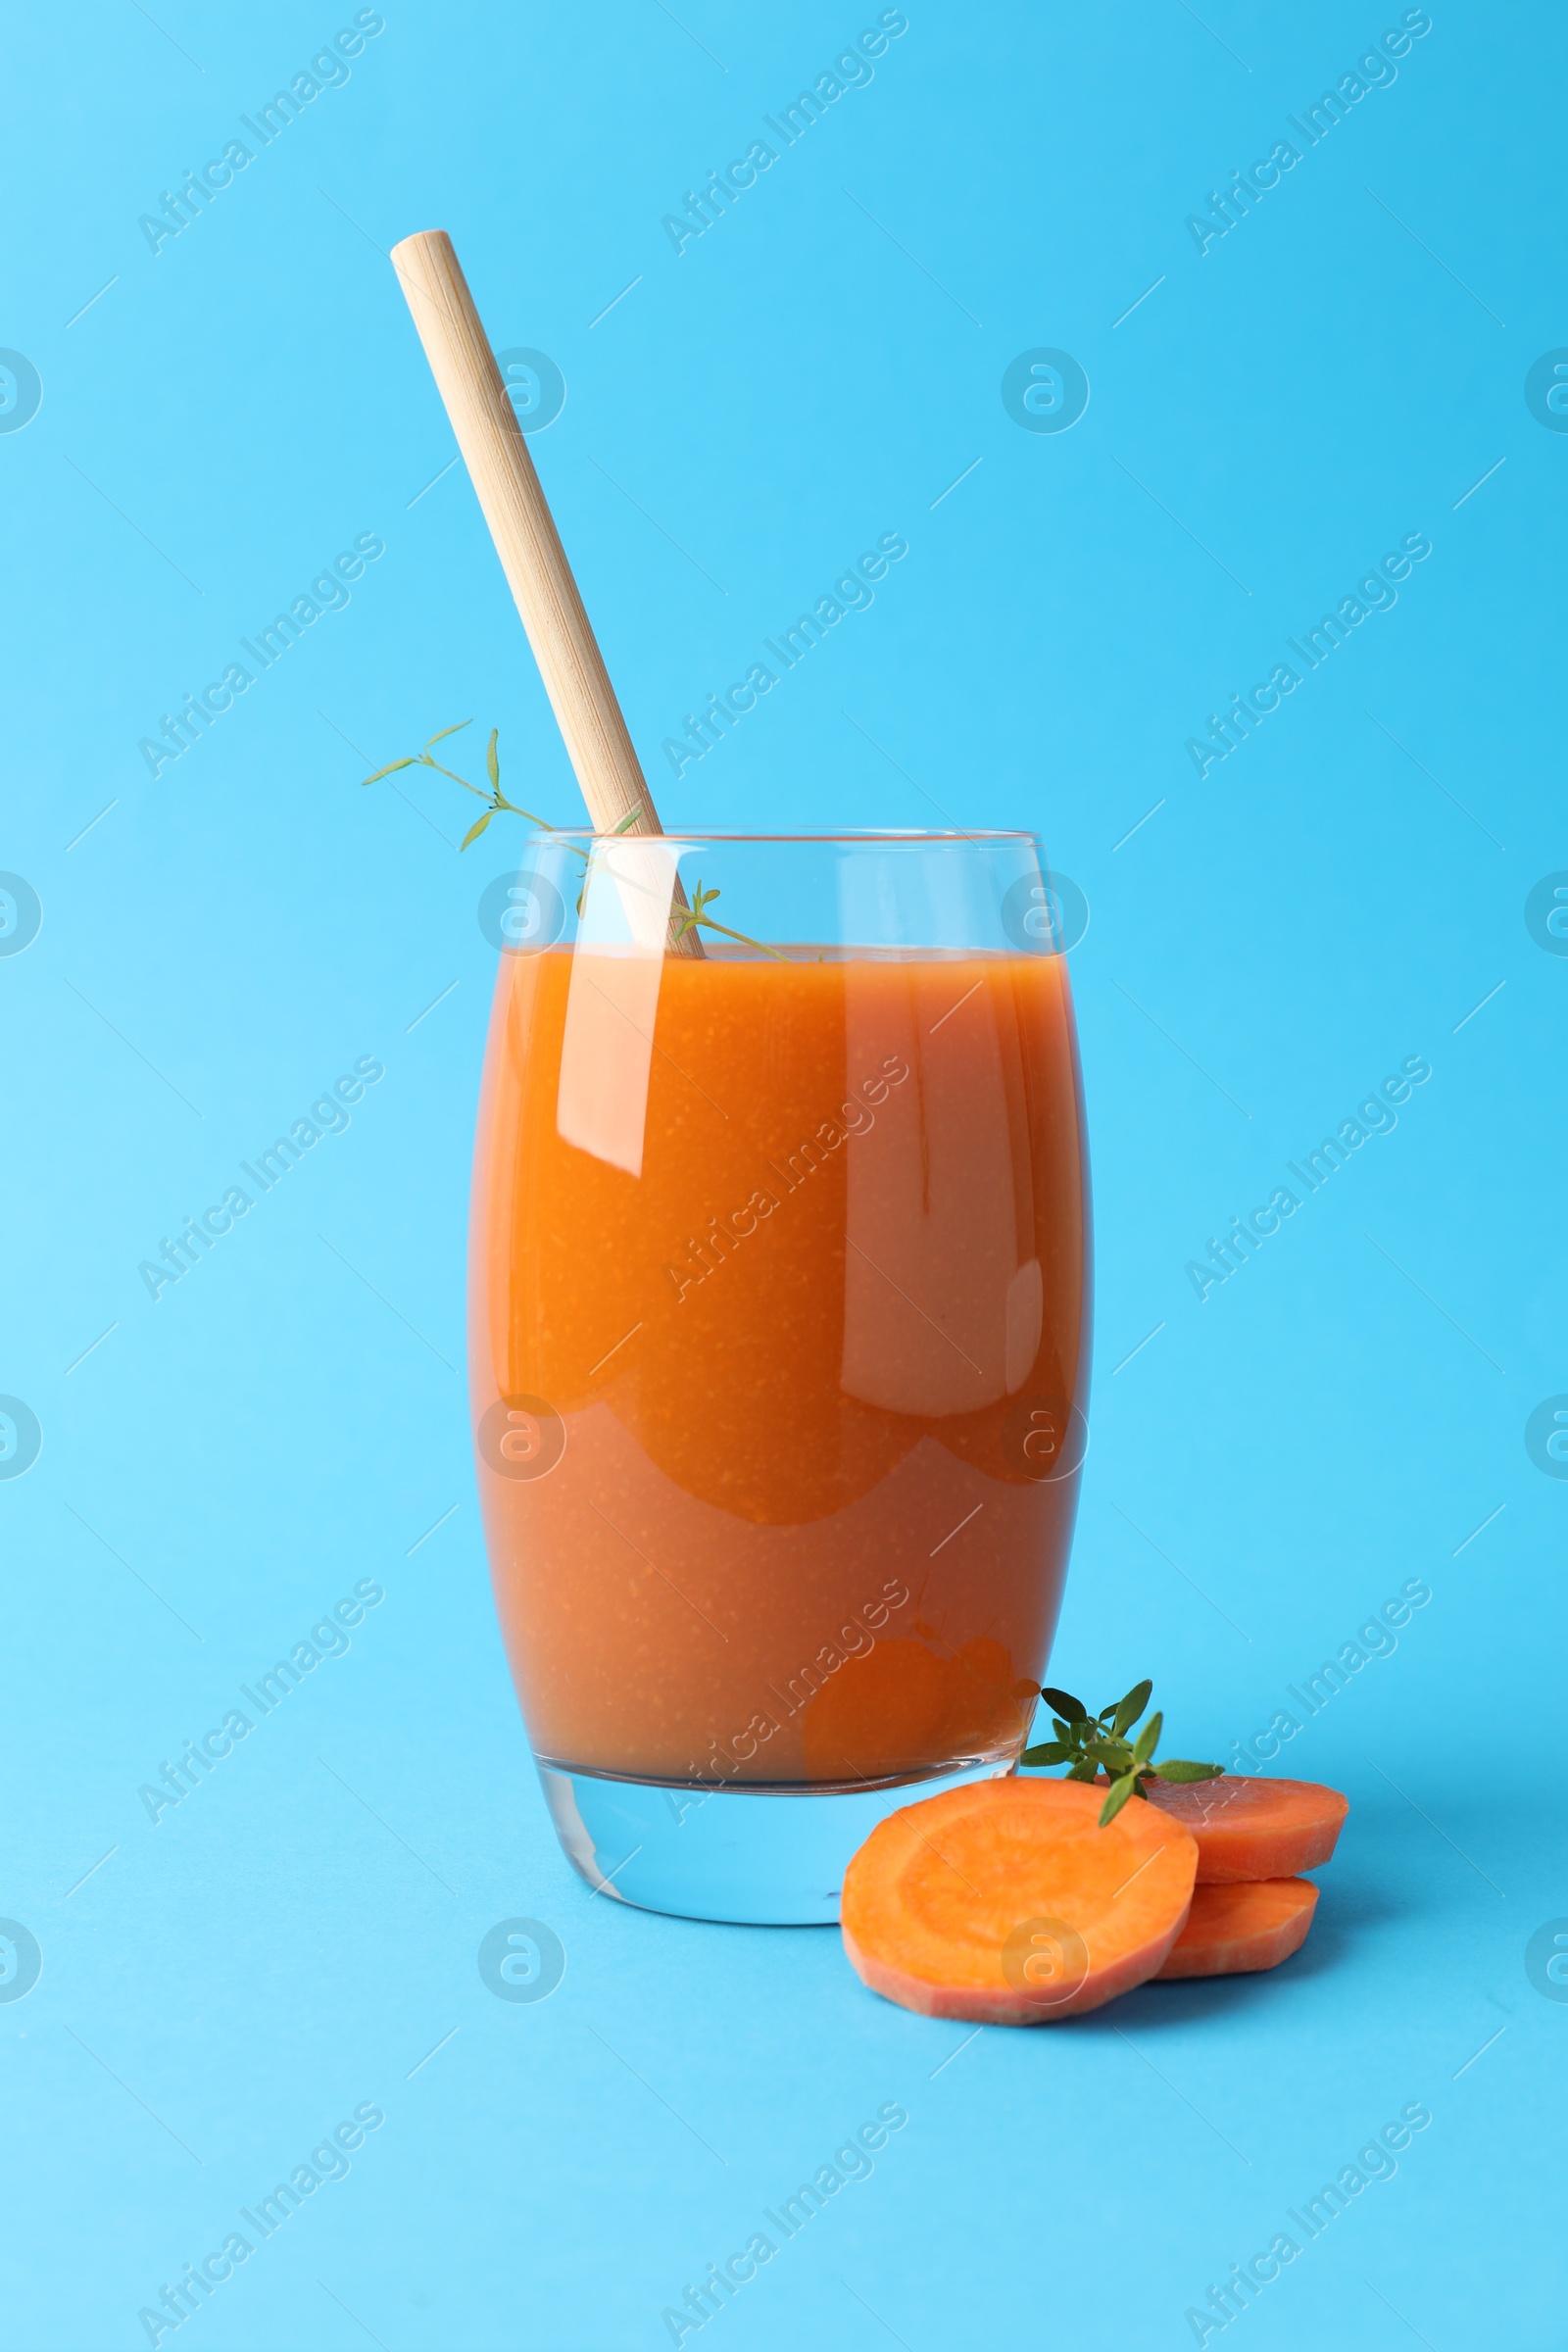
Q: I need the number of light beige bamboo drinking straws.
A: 1